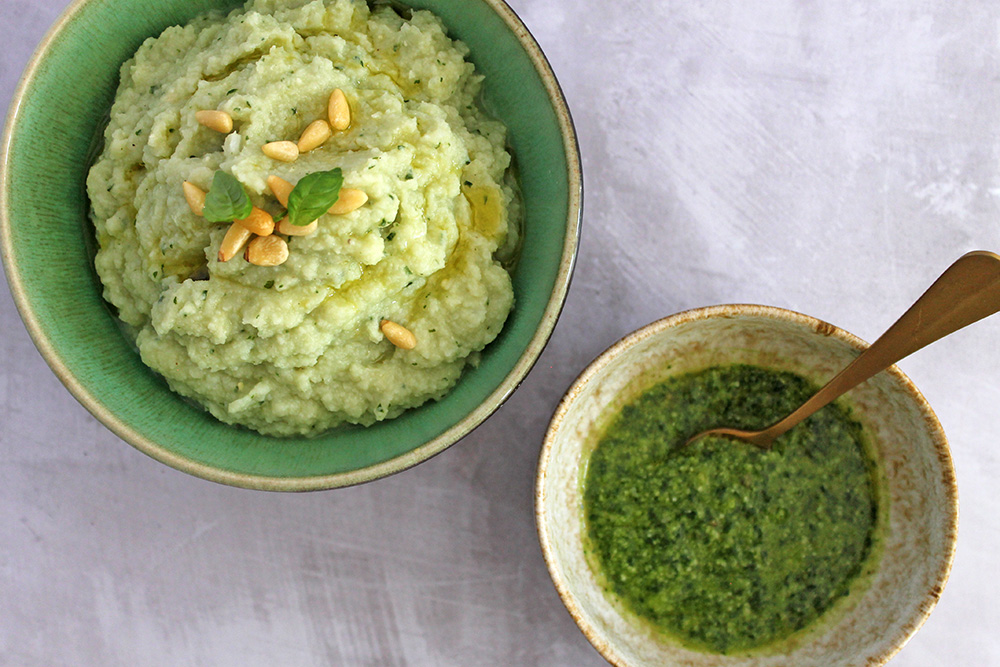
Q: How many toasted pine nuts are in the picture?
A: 12